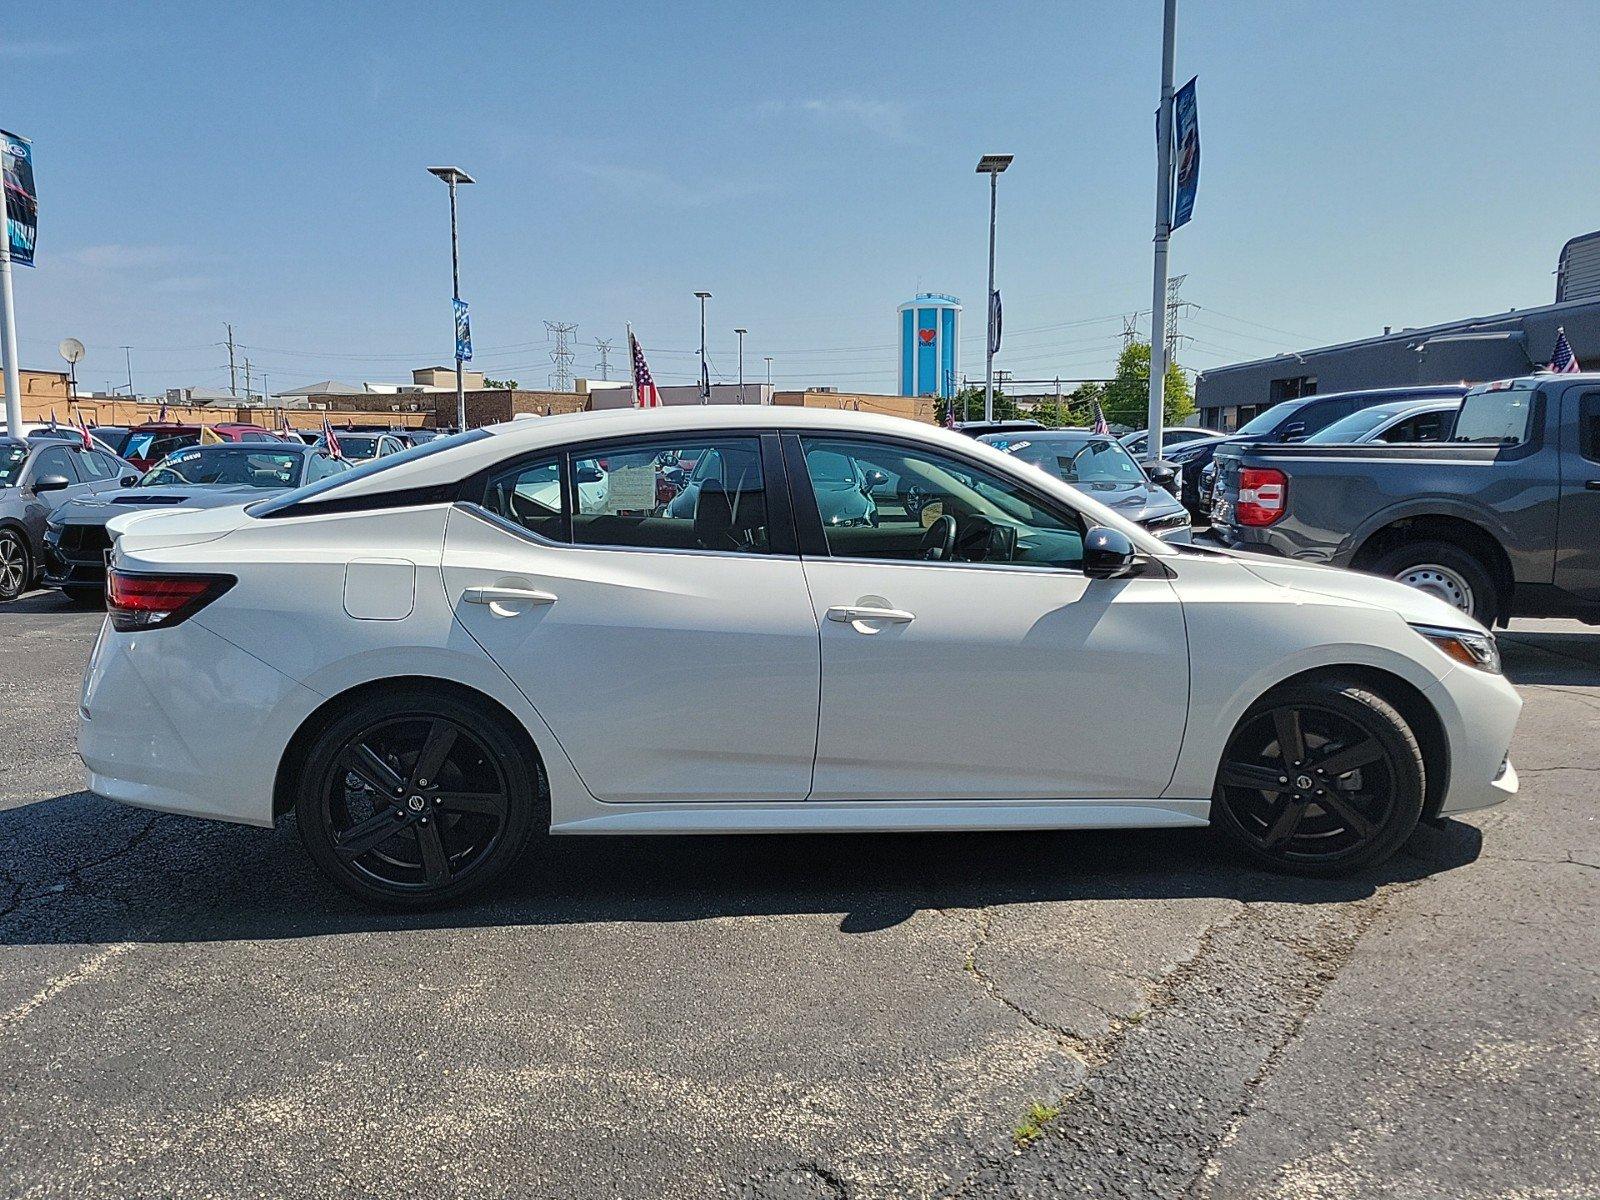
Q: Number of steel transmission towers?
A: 4